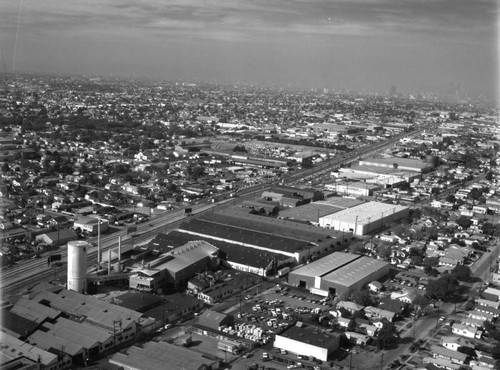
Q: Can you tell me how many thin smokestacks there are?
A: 3